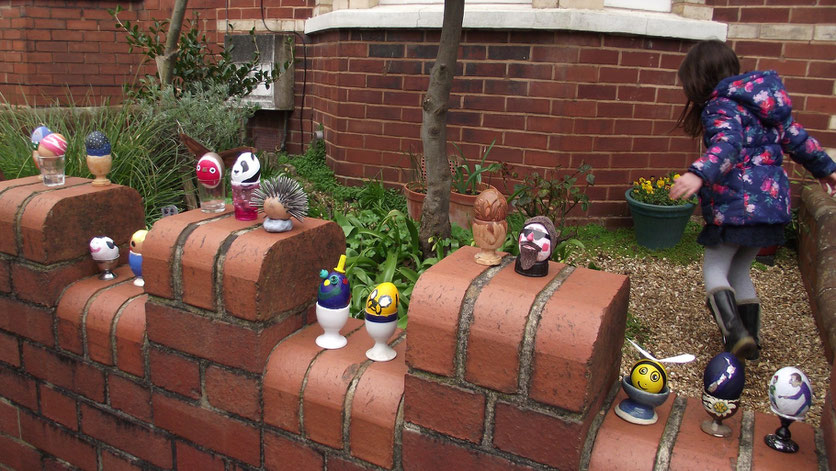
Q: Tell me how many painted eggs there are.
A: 15